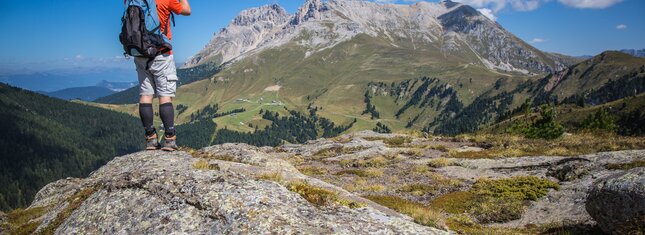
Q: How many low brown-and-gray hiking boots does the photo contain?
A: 2